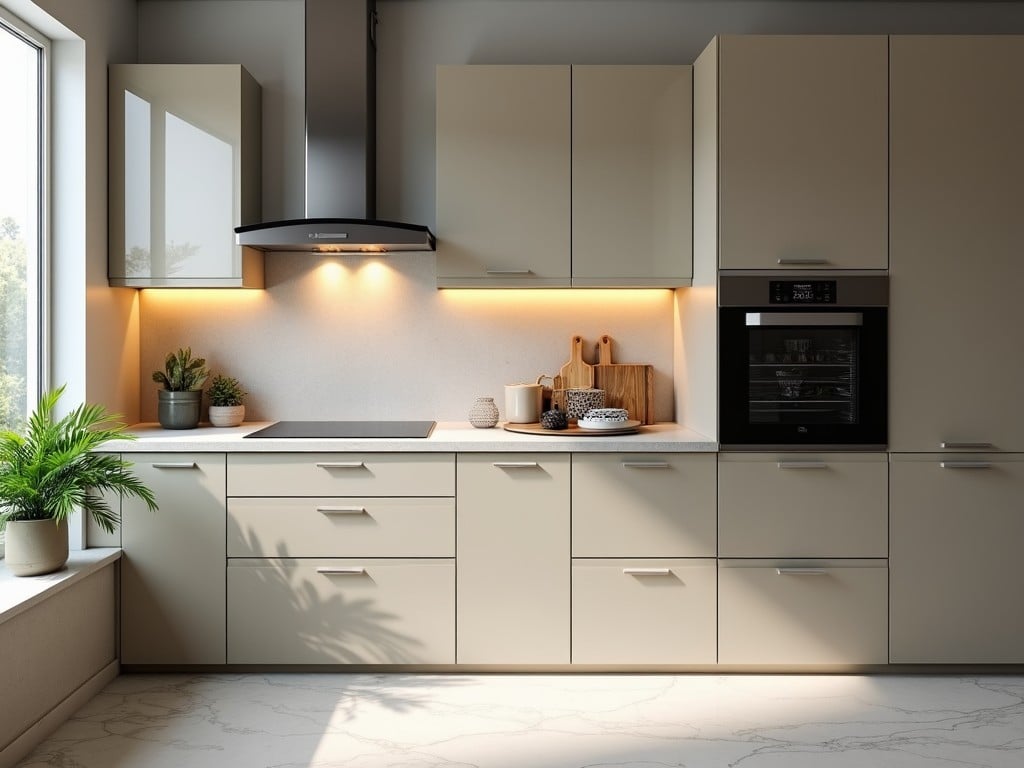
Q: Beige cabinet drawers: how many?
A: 7